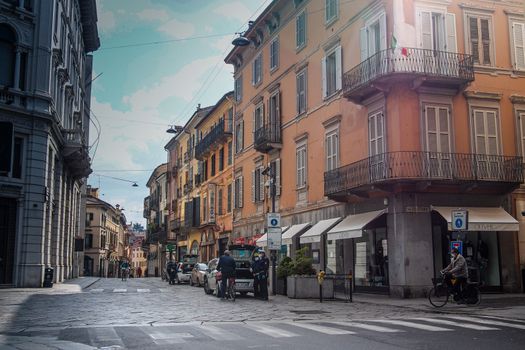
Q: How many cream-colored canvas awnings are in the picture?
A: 5